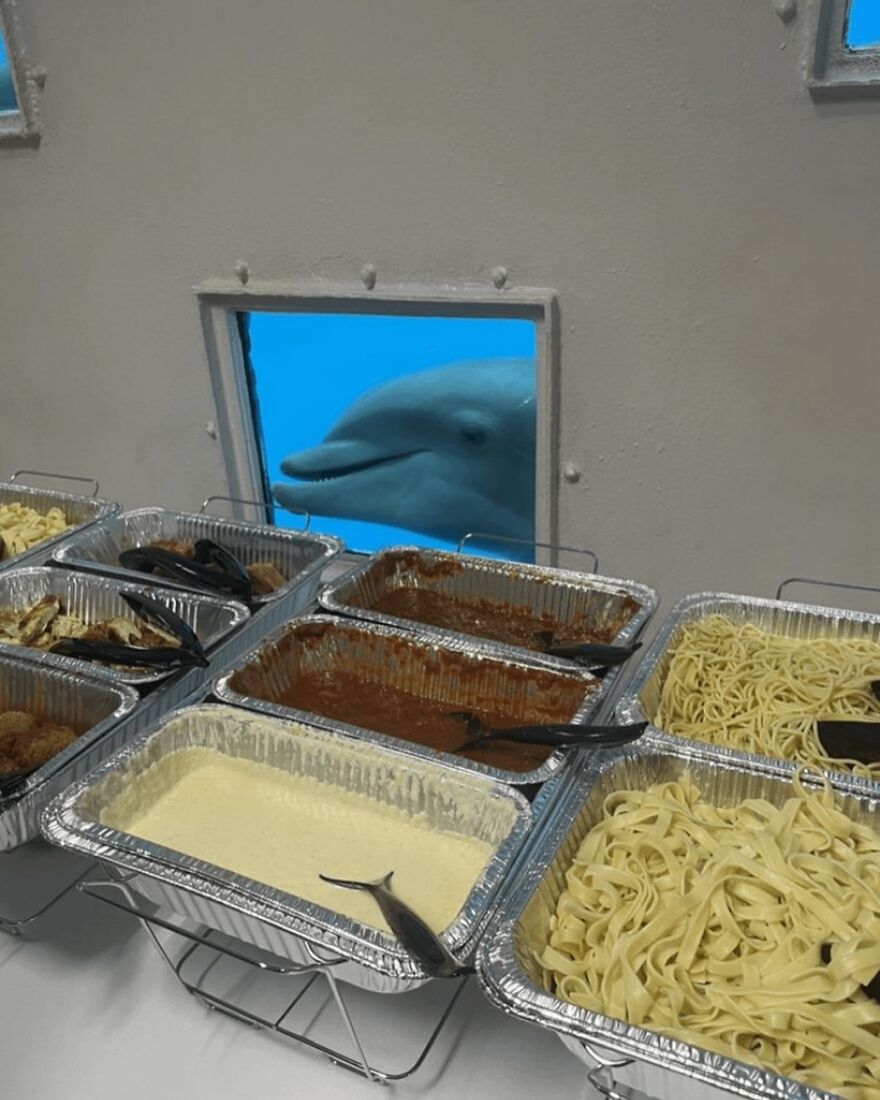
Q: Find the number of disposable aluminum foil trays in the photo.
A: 9